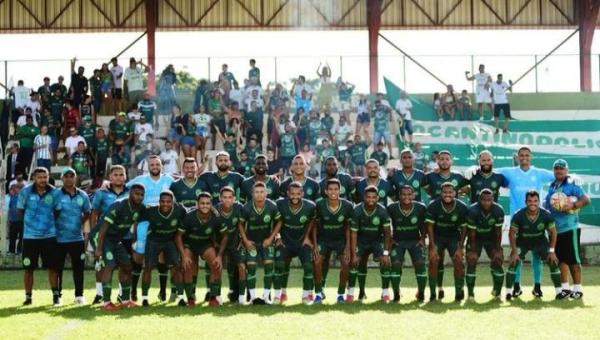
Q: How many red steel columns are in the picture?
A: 3